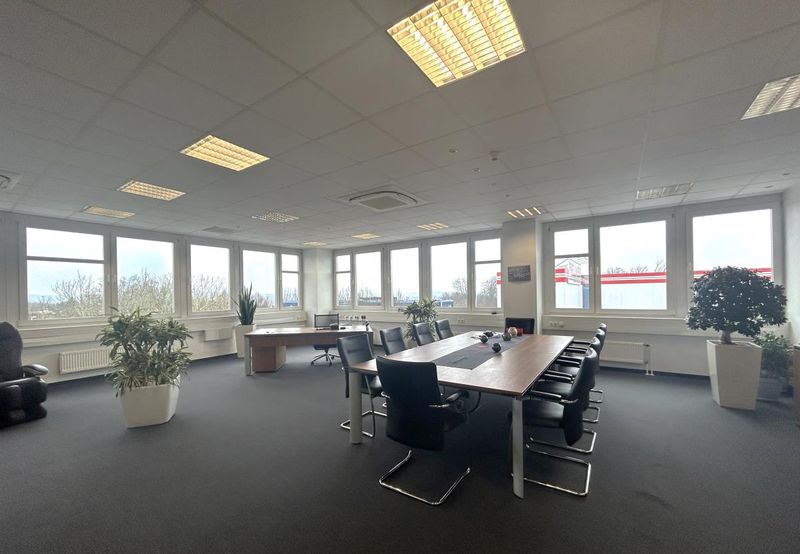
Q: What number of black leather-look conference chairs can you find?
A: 10